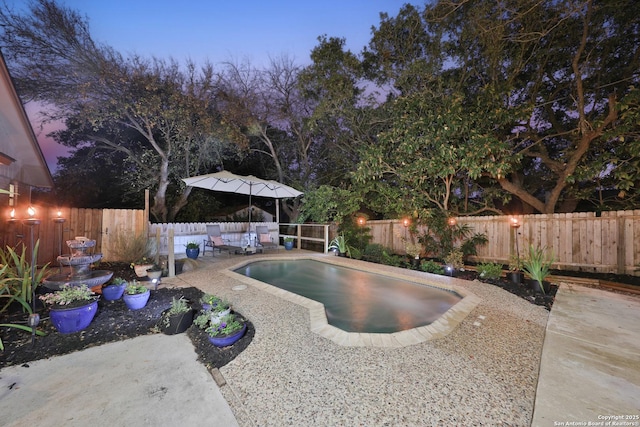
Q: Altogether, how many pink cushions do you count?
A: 2